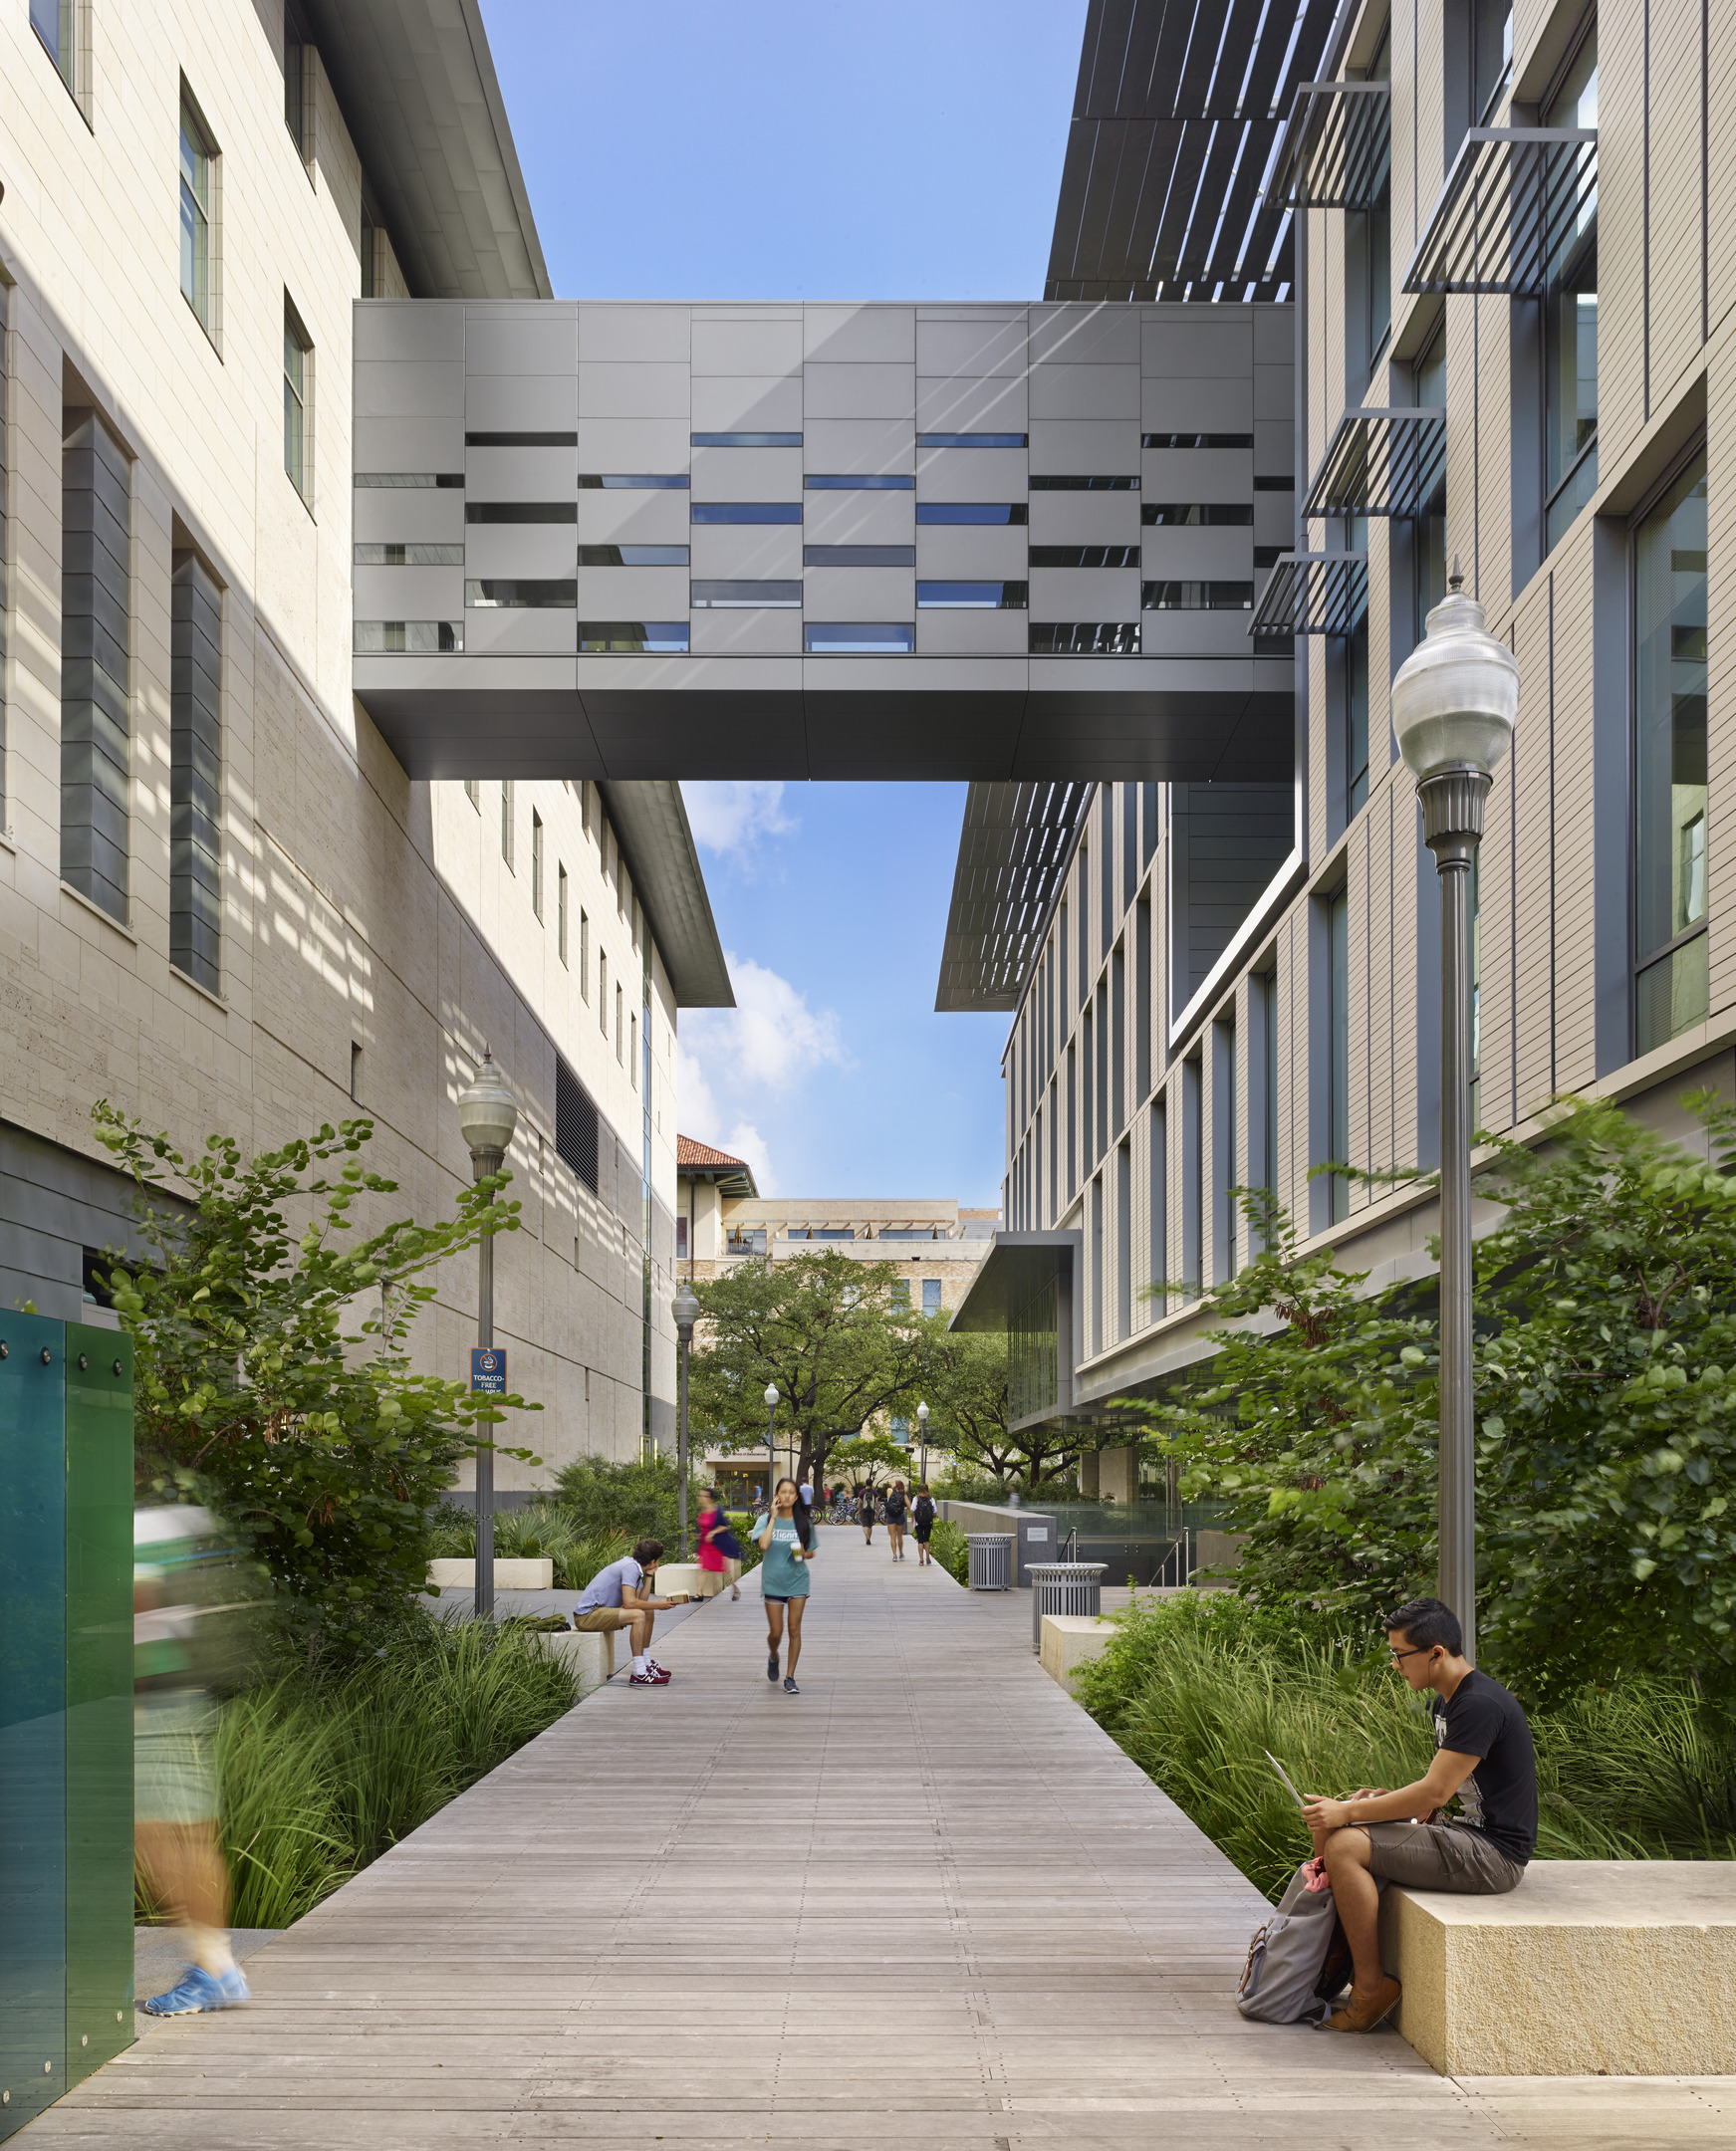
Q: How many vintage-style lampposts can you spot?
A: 5